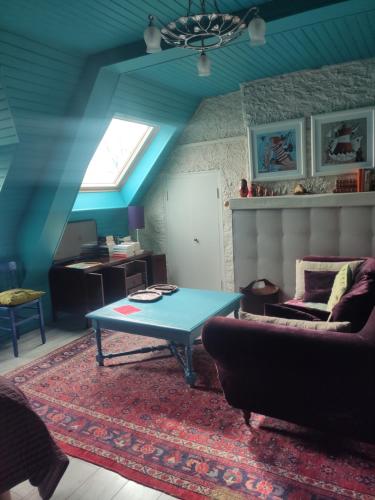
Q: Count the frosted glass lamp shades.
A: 3